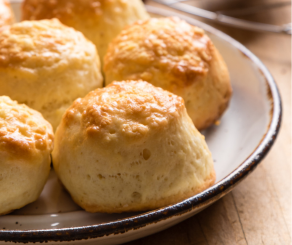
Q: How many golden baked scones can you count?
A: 6